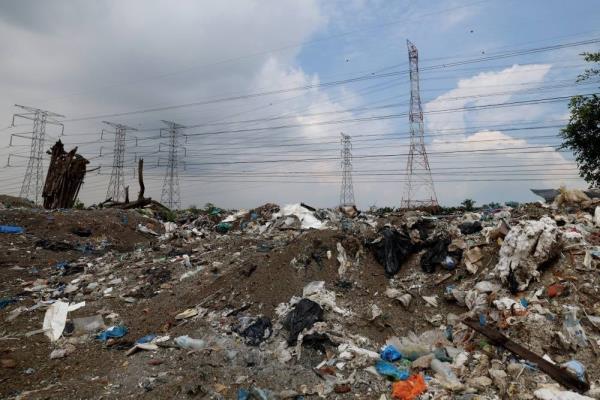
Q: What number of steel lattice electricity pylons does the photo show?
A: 5